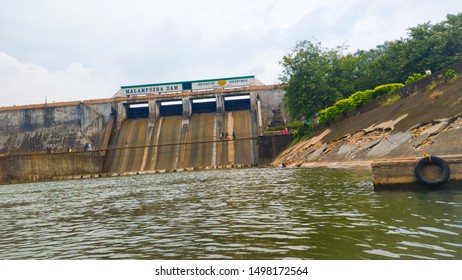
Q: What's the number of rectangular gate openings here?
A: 4